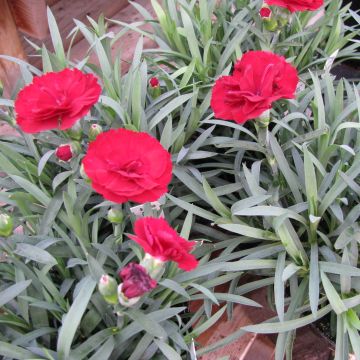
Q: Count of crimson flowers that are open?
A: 5